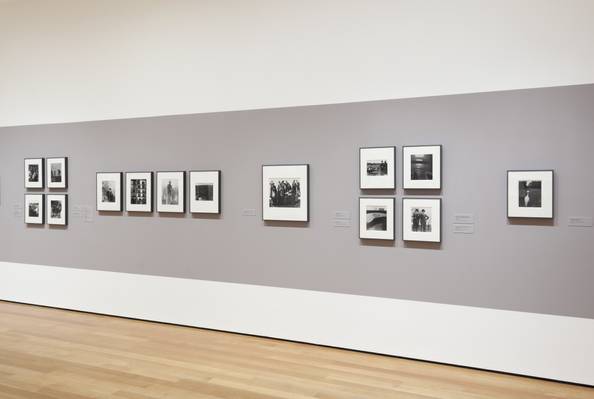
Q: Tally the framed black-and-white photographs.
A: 14